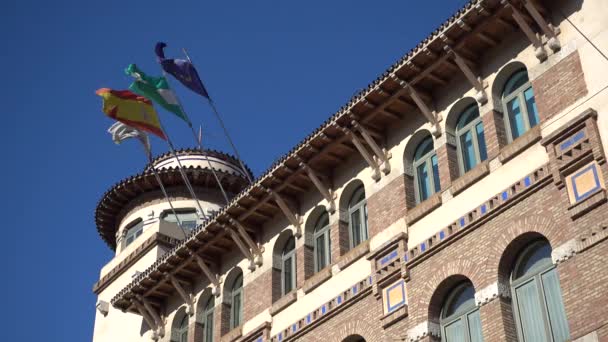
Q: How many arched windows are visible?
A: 12